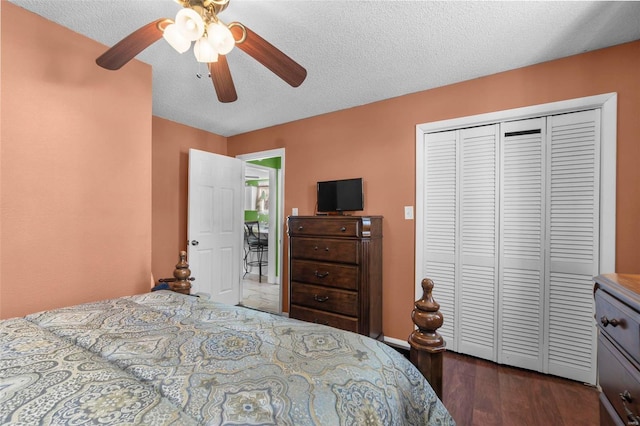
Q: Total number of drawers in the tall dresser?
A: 5